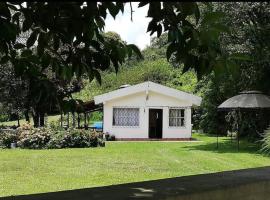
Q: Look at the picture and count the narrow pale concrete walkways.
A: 1